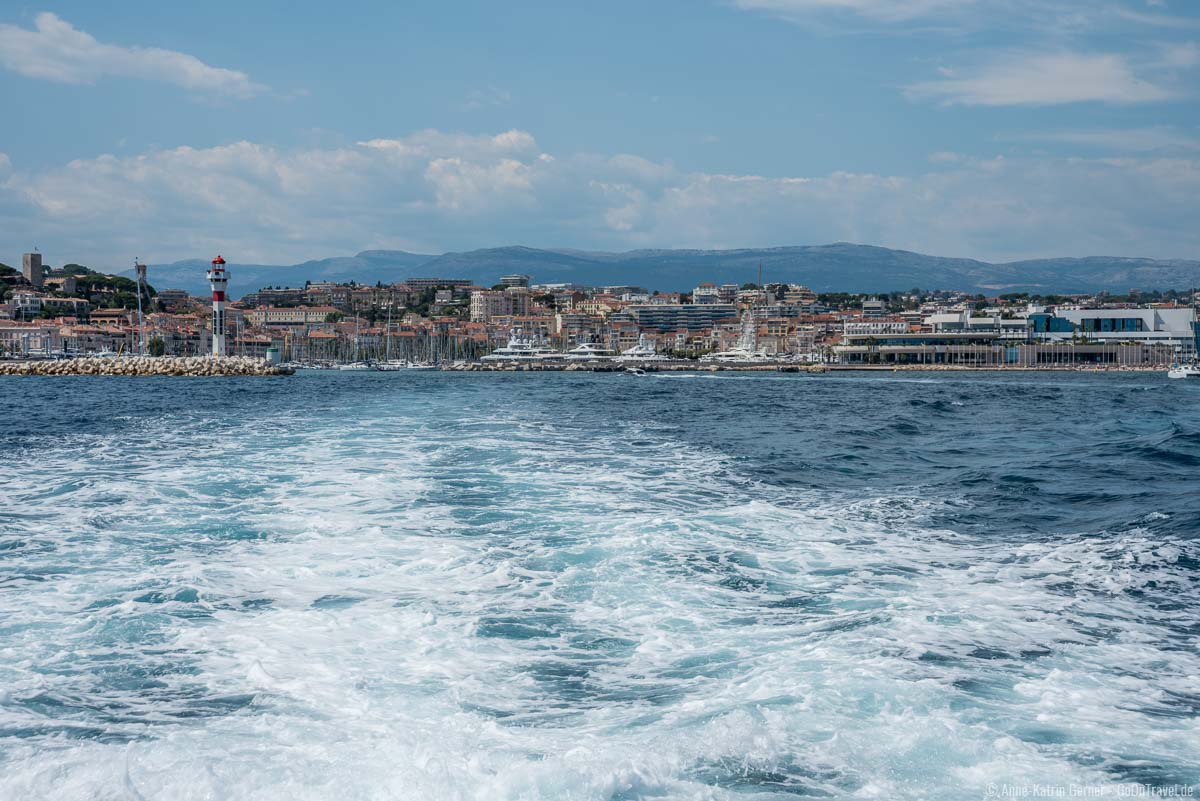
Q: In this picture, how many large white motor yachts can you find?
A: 4